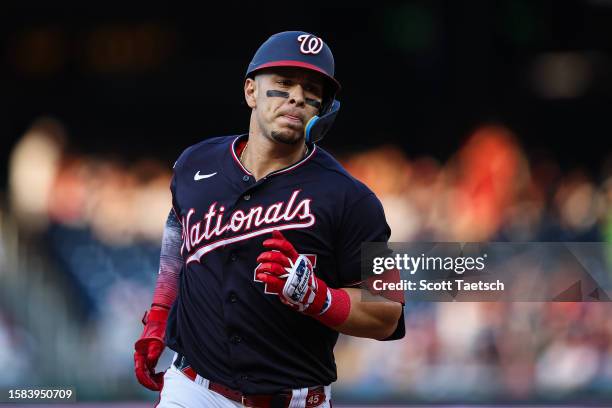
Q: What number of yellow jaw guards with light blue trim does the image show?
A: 0